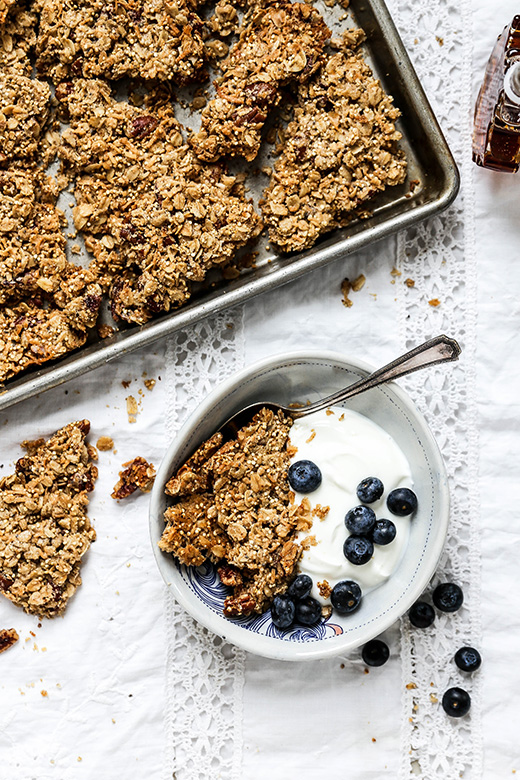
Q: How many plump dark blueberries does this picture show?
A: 15